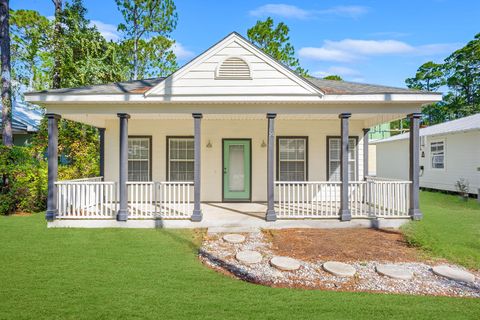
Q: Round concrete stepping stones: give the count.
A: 6